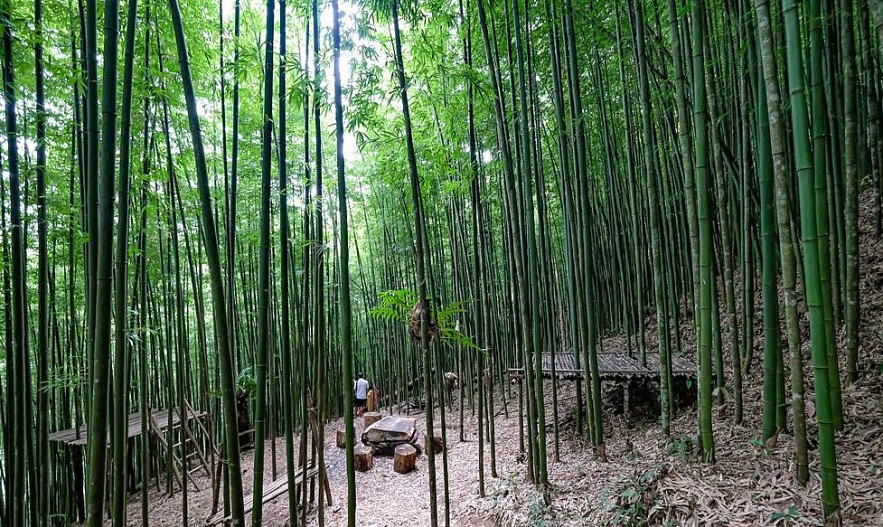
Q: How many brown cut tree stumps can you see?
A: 5